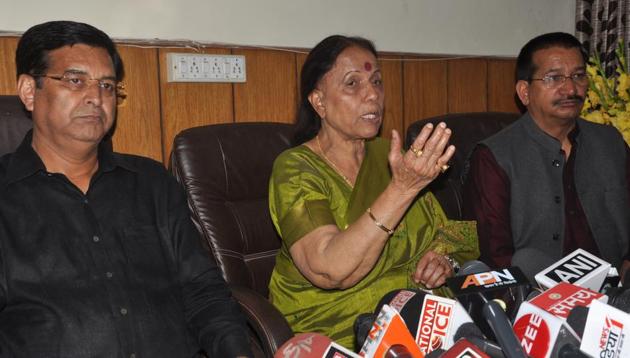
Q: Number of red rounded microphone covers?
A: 1